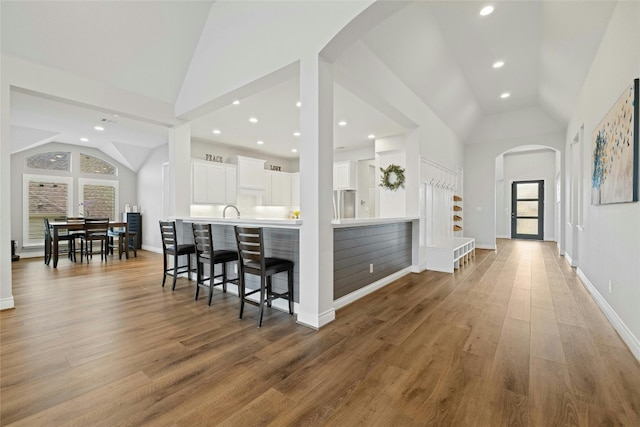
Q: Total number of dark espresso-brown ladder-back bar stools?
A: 3